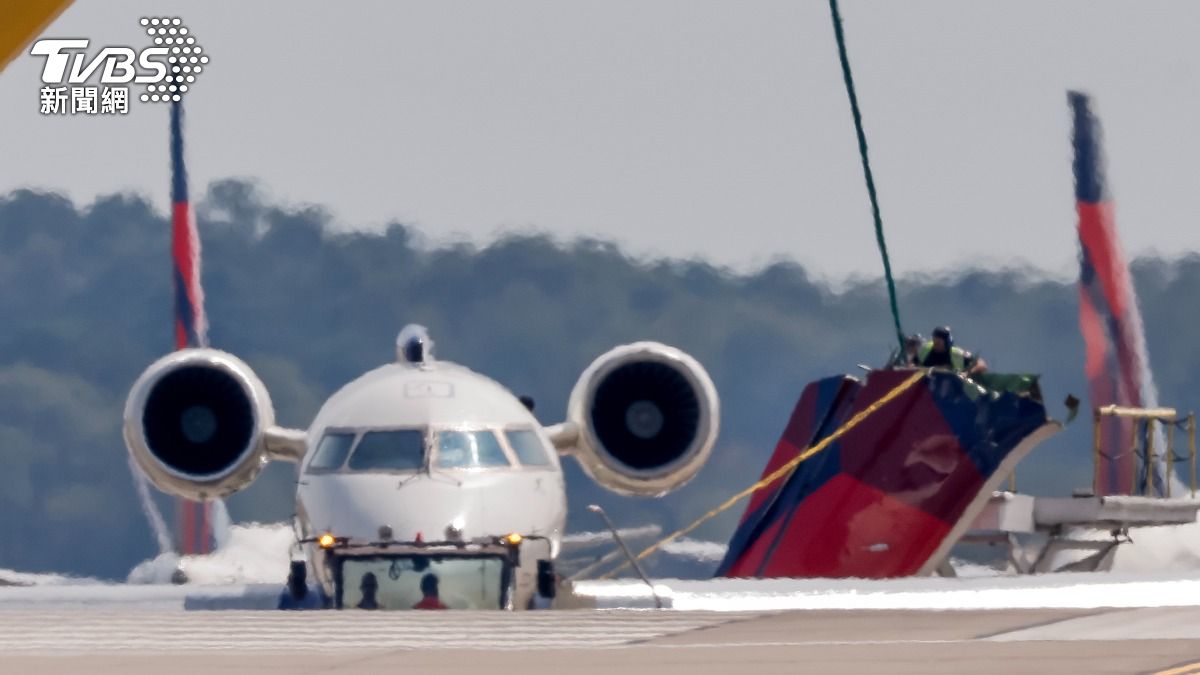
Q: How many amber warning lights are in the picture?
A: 2